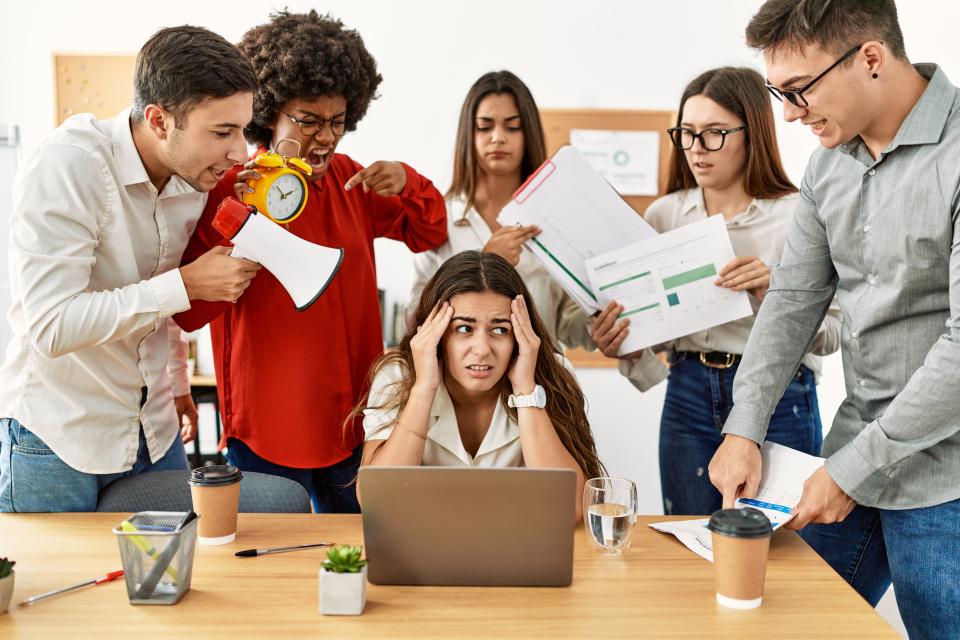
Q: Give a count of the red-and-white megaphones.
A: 1